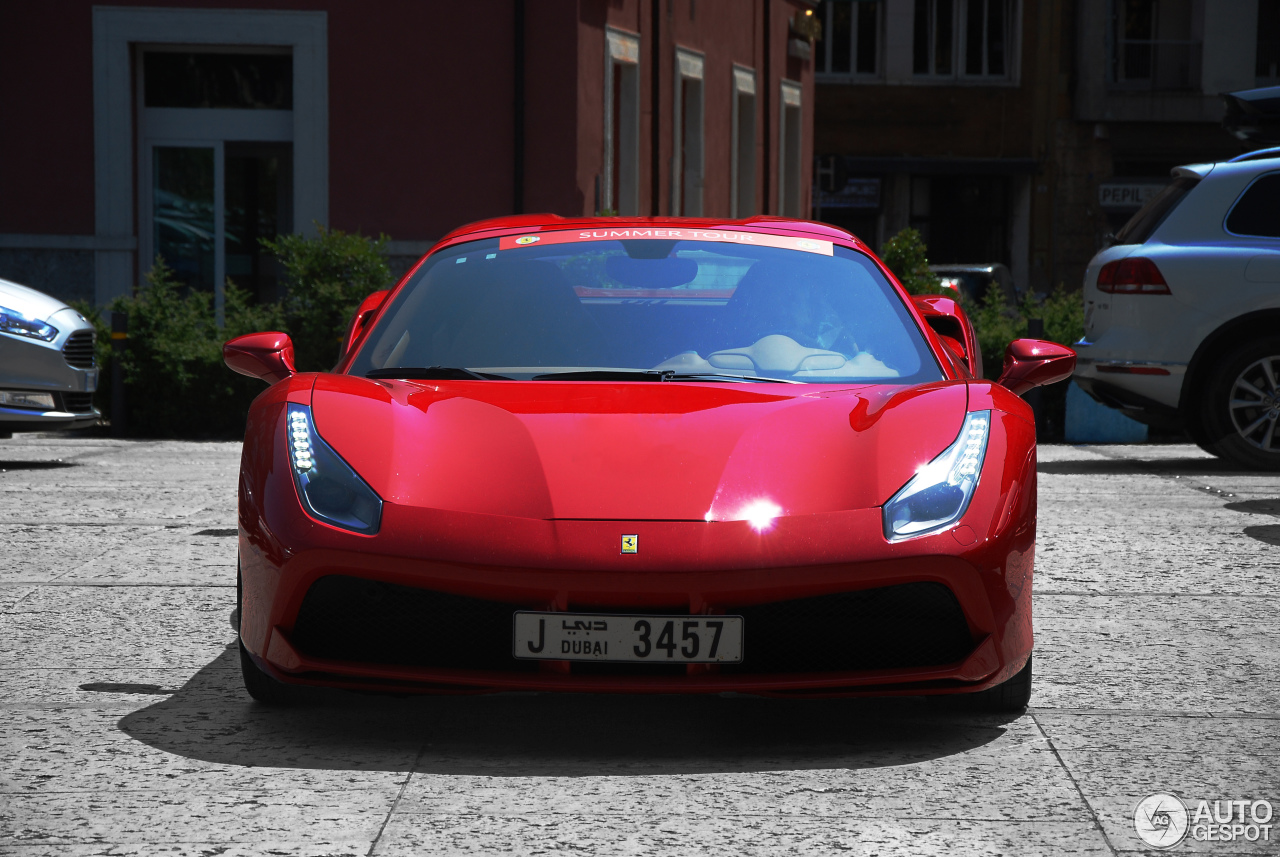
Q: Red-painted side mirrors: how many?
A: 2